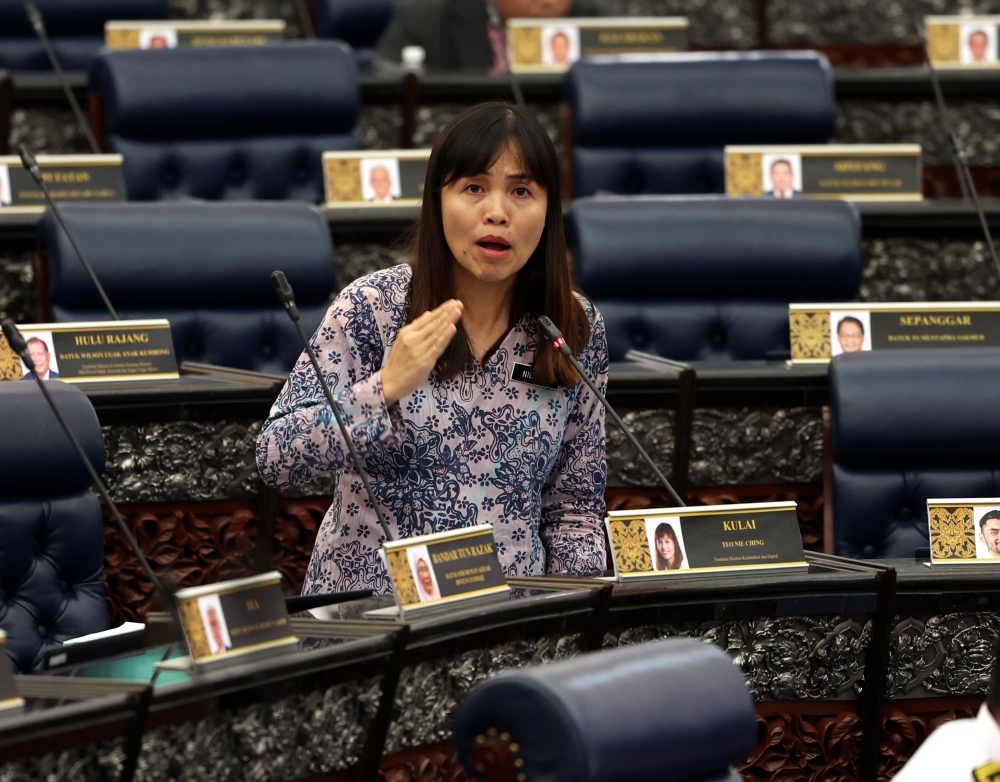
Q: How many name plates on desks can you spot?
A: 13